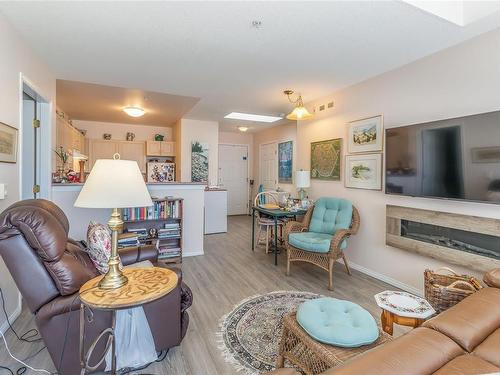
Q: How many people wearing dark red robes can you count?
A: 0